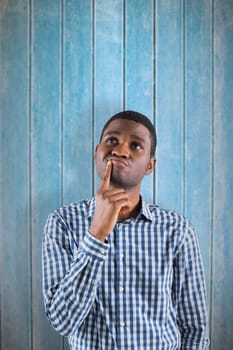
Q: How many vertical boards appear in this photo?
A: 8